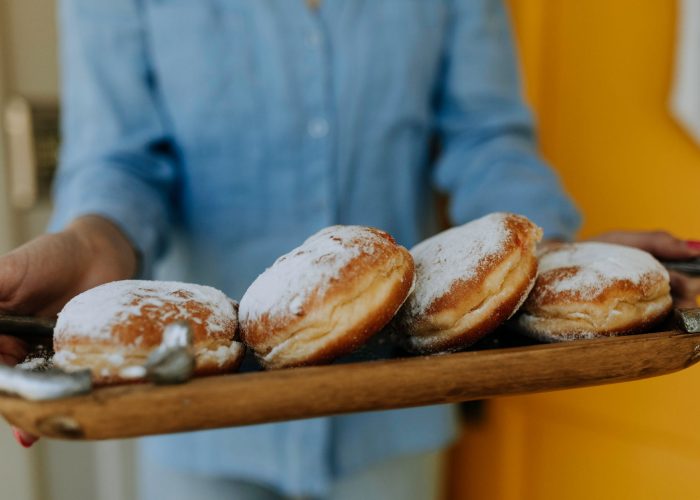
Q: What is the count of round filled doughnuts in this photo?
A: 4